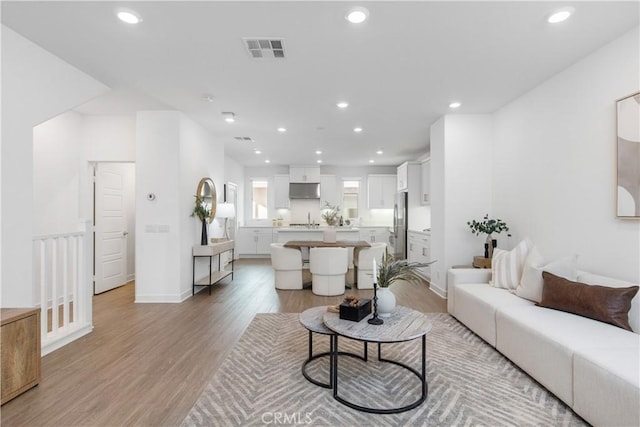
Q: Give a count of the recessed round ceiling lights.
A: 14